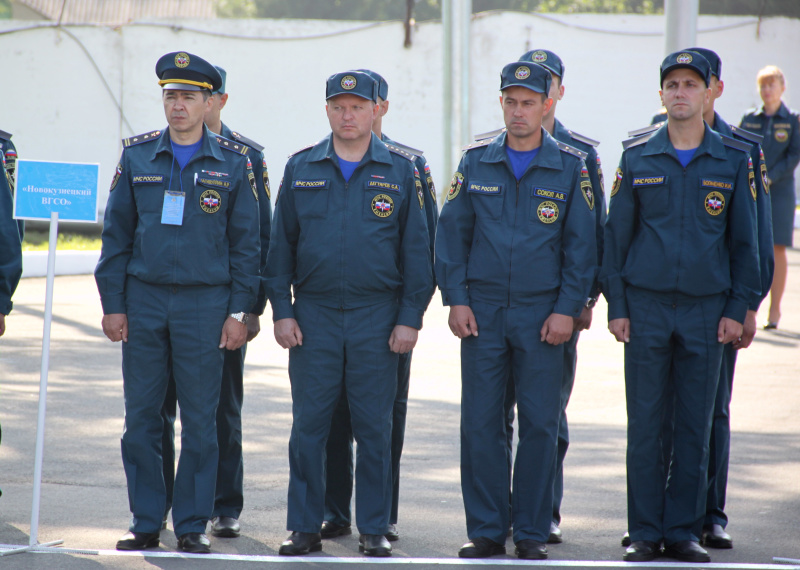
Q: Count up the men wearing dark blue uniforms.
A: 8